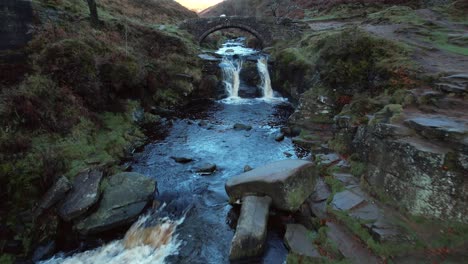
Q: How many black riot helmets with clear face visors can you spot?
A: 0